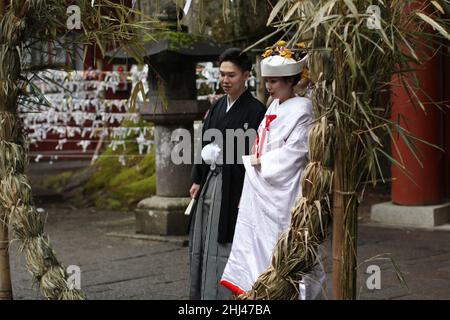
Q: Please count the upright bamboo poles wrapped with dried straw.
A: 2